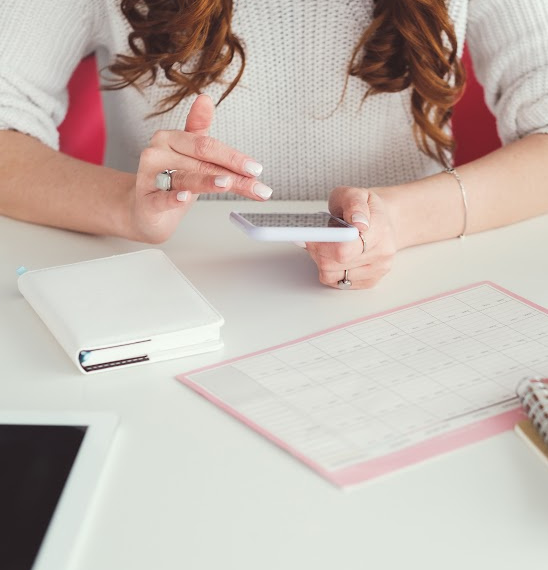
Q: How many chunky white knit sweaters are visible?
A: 1